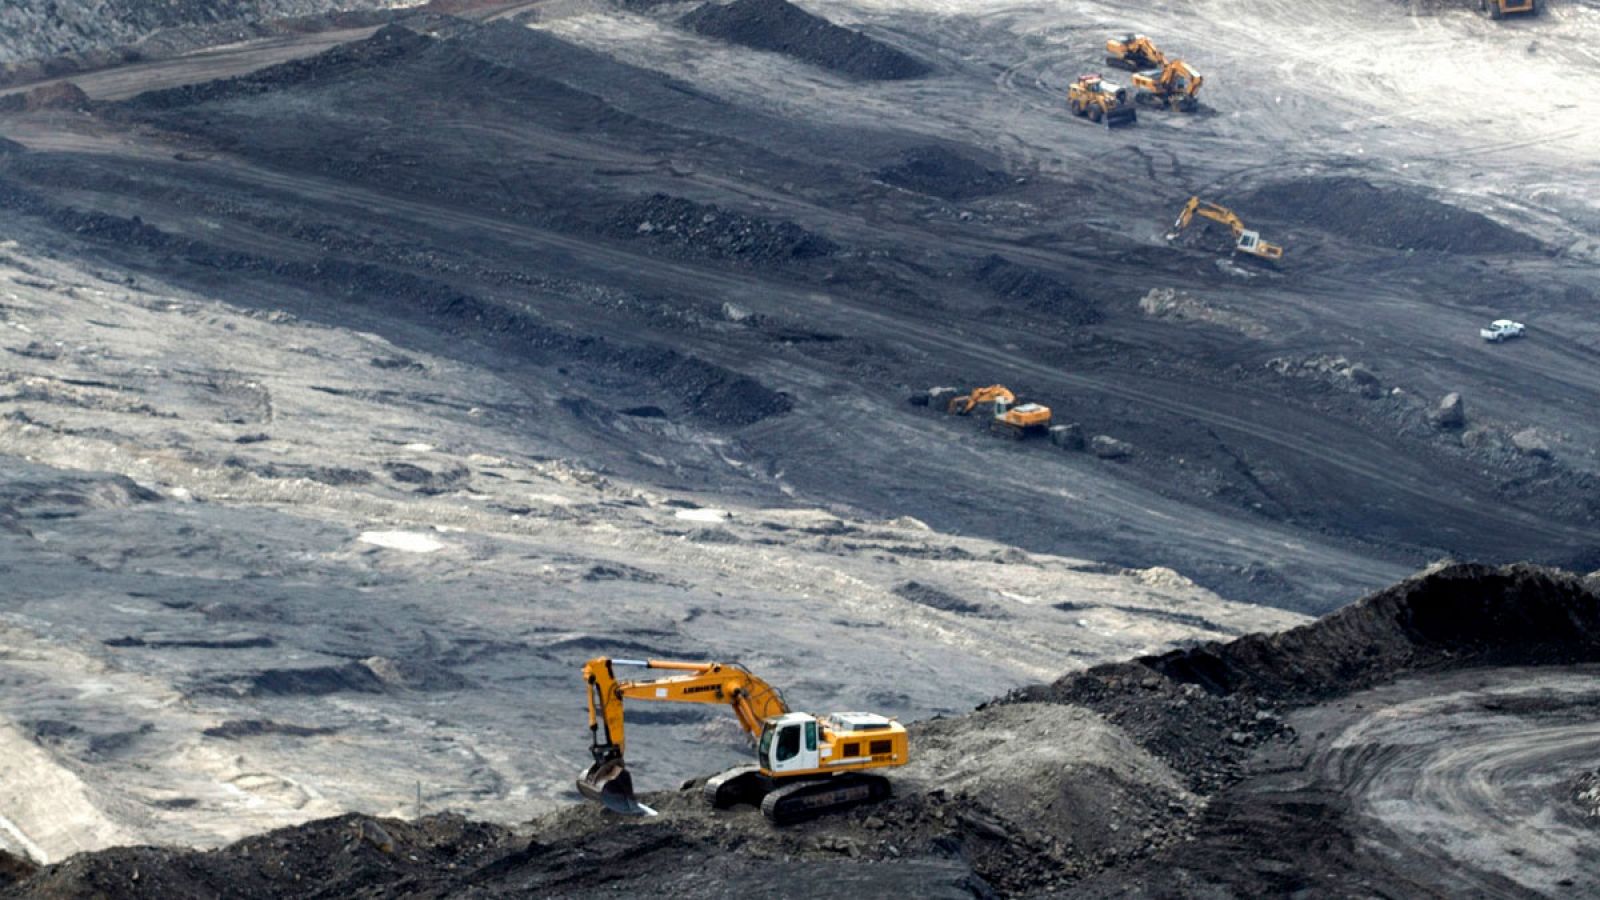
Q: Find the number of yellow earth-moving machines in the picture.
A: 7